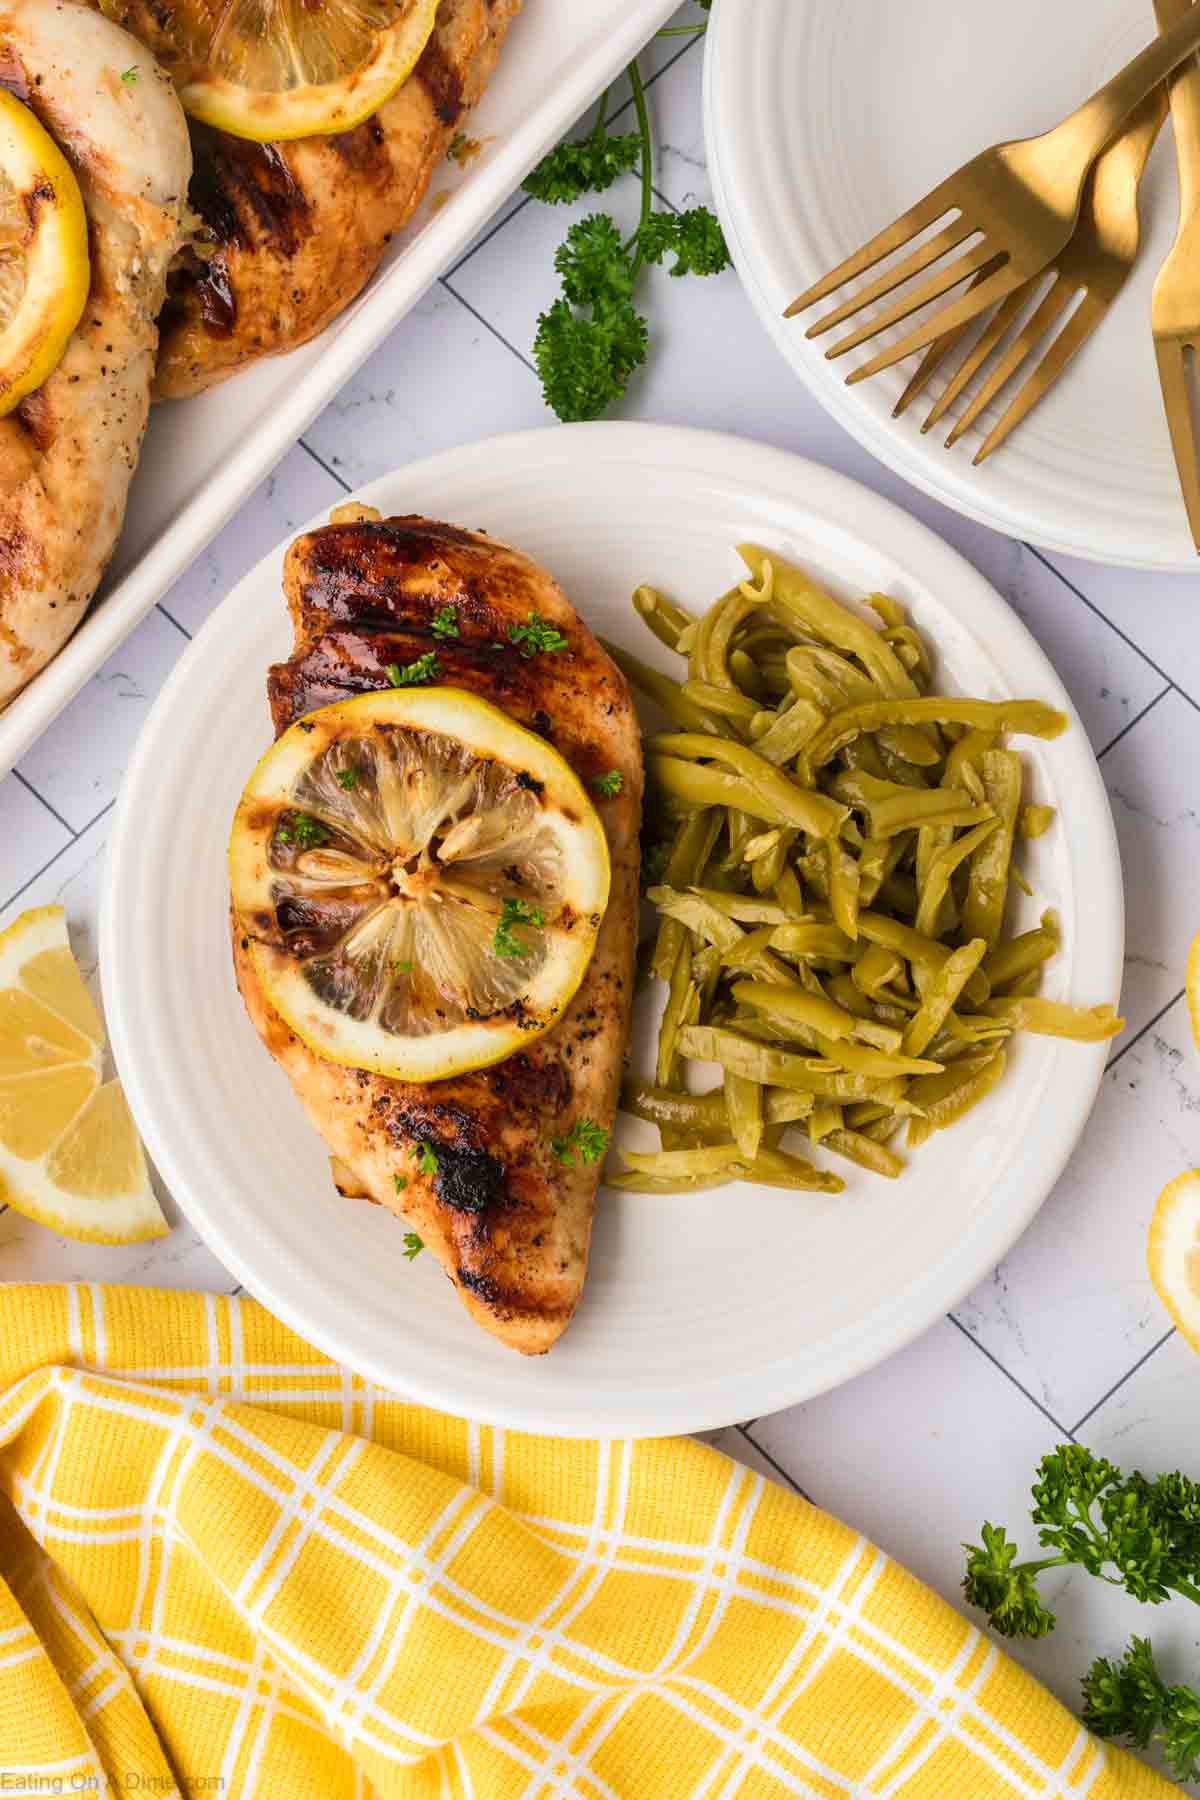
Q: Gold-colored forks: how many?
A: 3